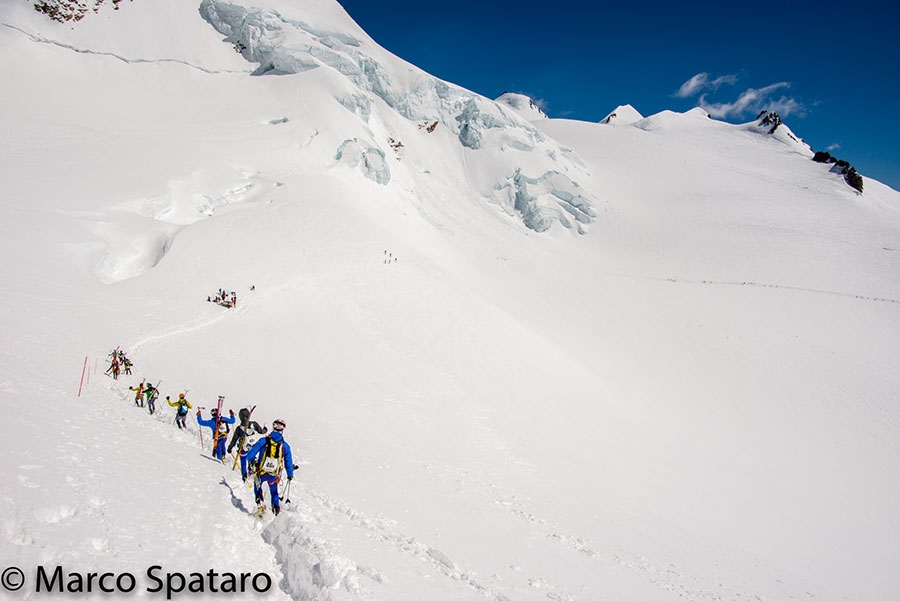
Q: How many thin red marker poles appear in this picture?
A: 3